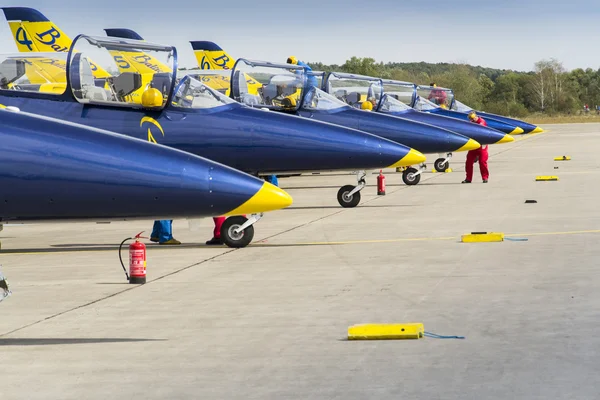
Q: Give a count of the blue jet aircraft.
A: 6